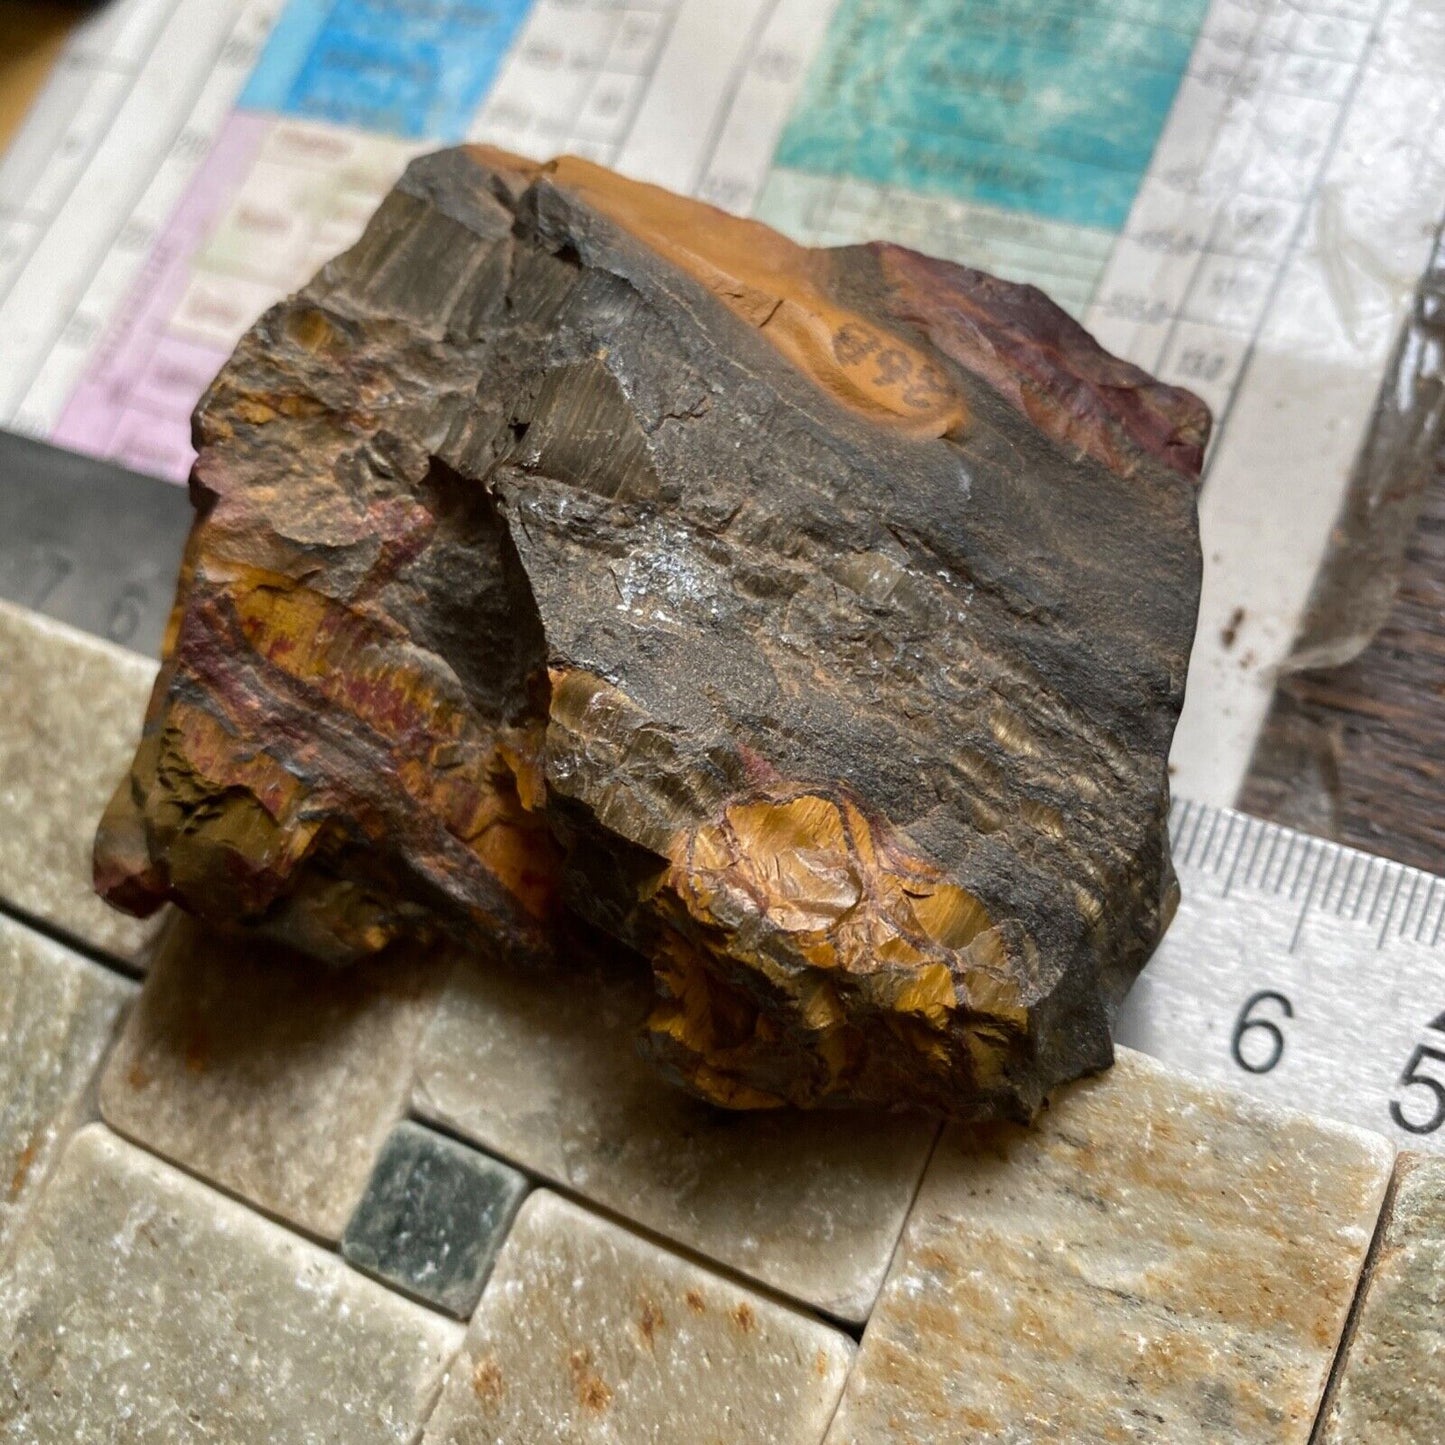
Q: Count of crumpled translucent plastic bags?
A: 1